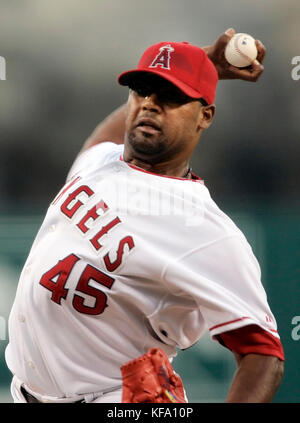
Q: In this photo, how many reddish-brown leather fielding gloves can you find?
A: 1